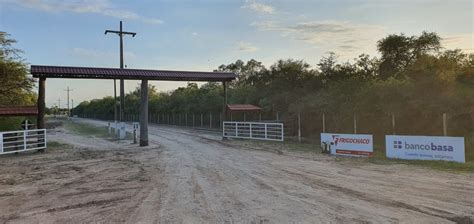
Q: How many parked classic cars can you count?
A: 0